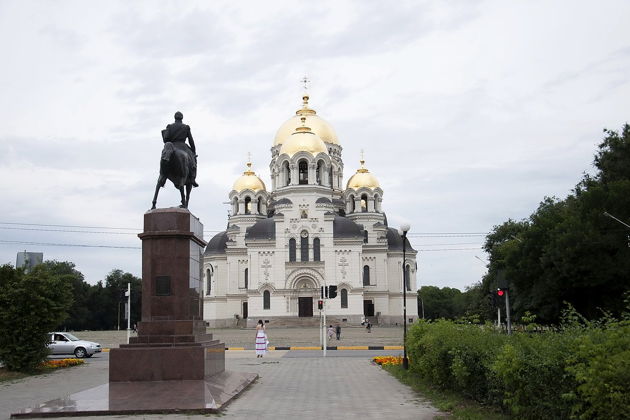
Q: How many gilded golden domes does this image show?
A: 4